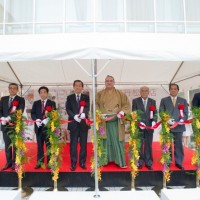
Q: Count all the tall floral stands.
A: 6